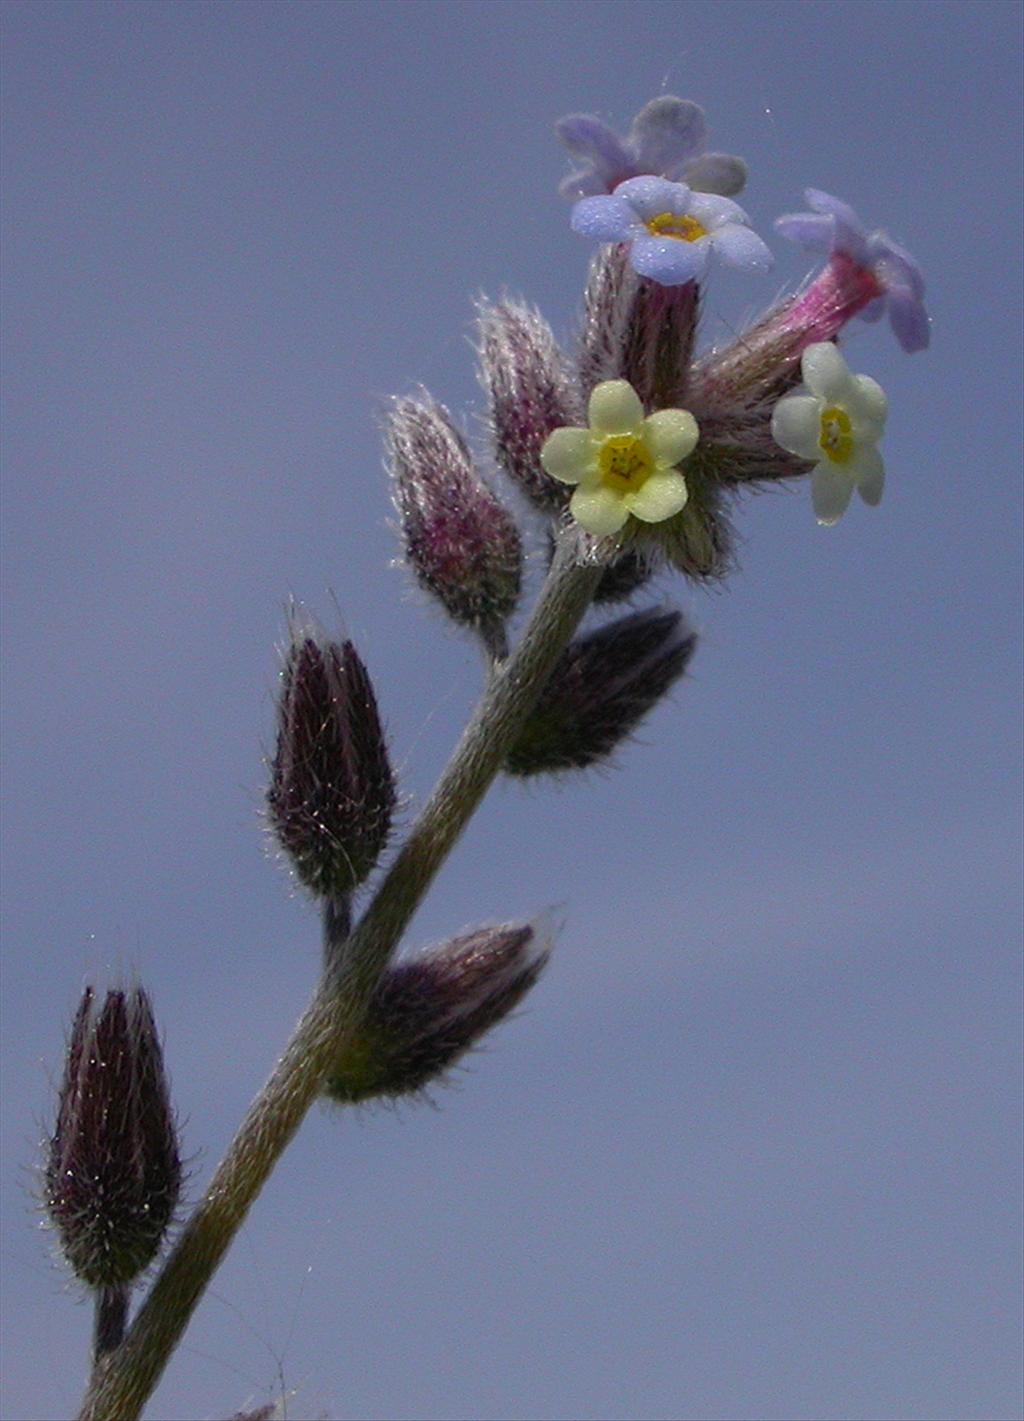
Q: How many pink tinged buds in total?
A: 2